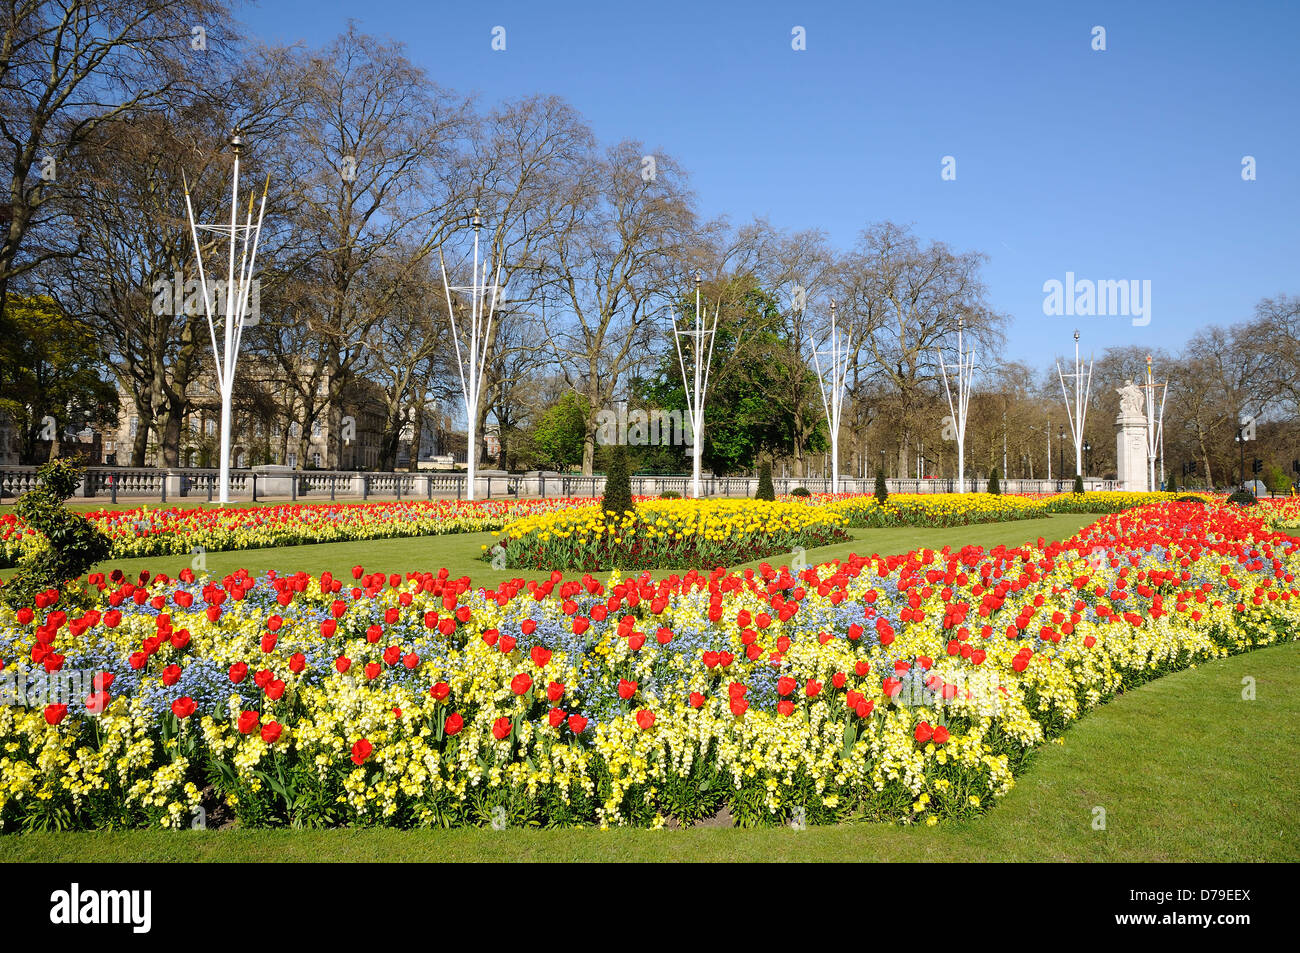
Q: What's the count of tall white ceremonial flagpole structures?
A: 7